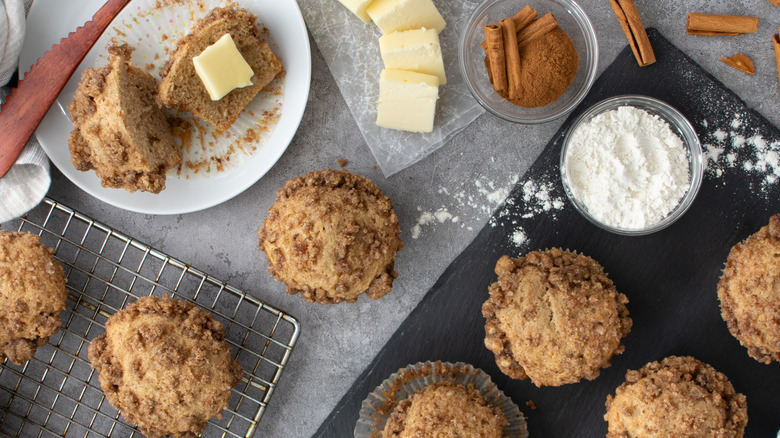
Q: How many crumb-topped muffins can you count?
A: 8